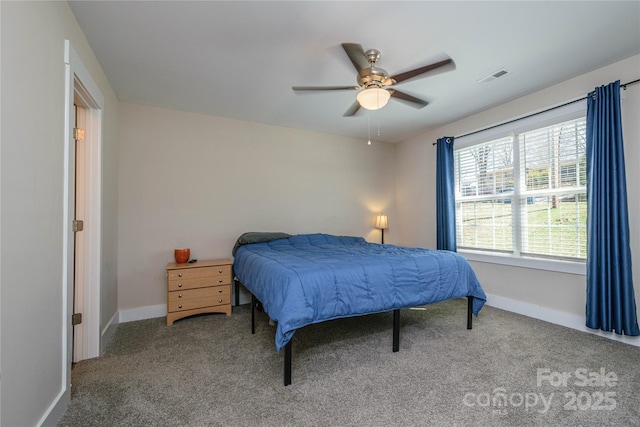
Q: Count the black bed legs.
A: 5